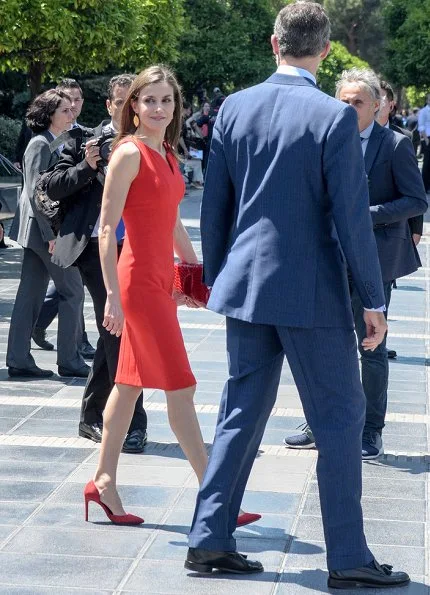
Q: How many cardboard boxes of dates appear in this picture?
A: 0